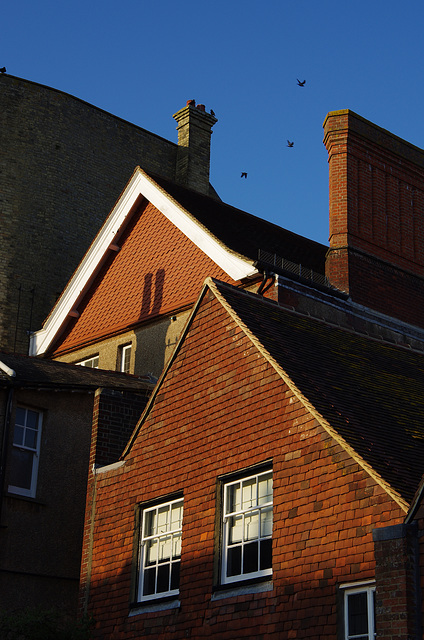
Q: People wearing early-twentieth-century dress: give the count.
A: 0